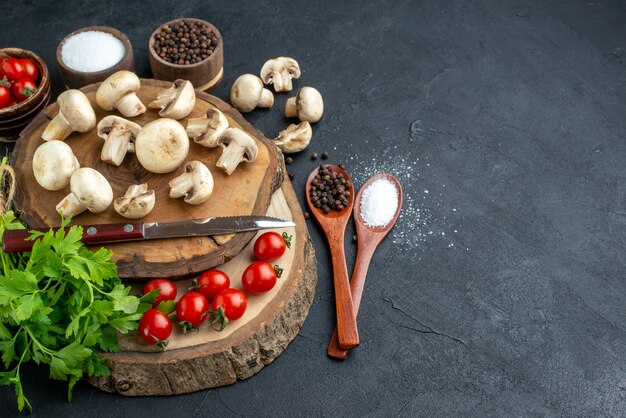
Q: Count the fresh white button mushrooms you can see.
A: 15